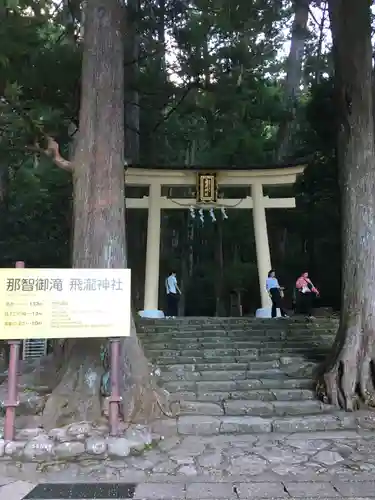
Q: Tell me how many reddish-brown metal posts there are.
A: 2